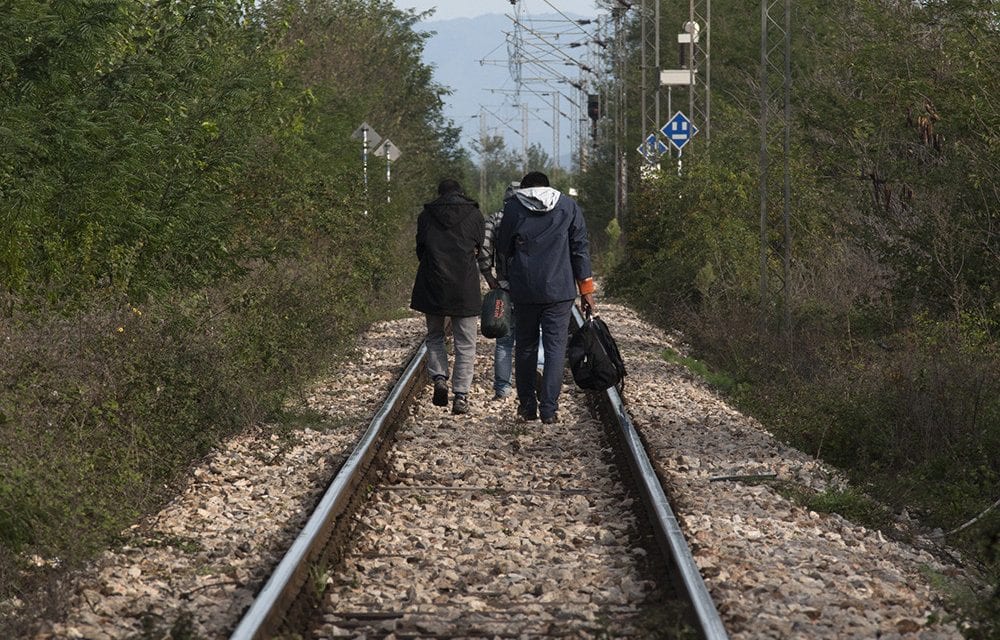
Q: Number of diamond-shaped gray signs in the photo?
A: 2